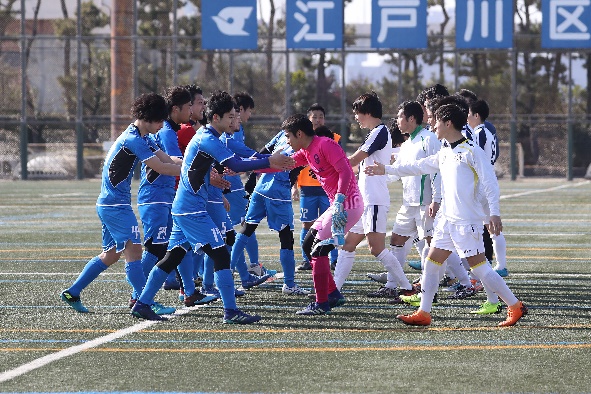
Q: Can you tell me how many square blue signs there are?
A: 5